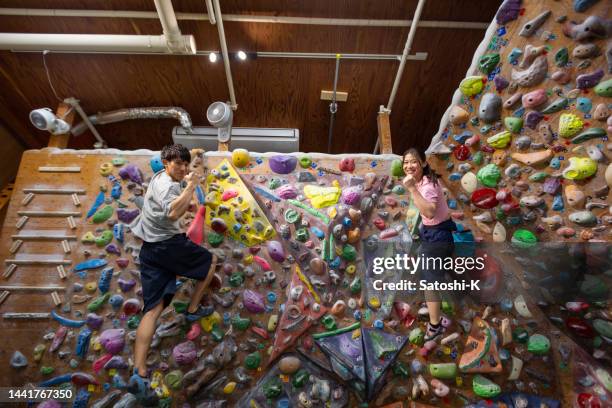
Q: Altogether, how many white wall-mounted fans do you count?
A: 2